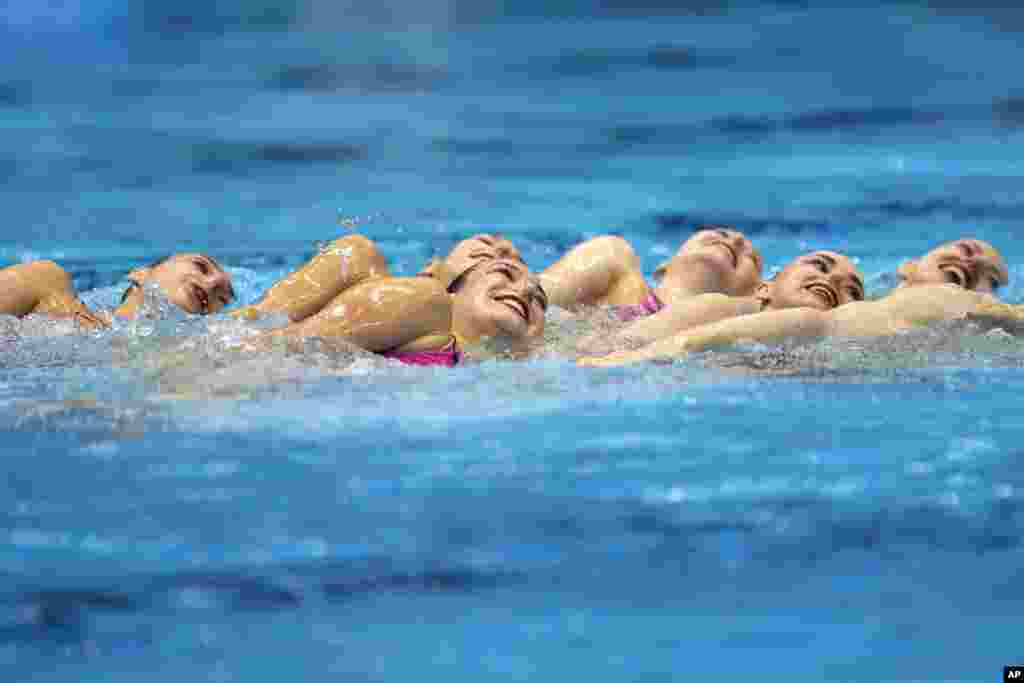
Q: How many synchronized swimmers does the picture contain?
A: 6